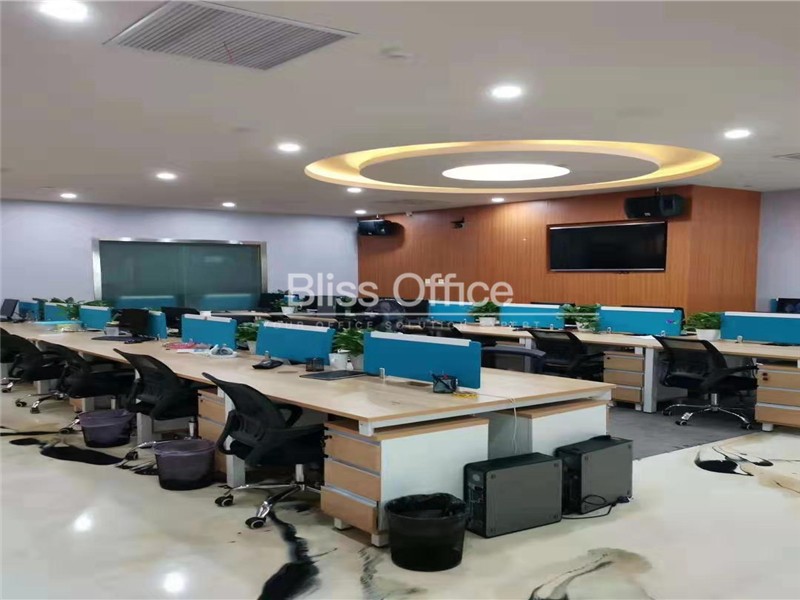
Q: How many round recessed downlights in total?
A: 10